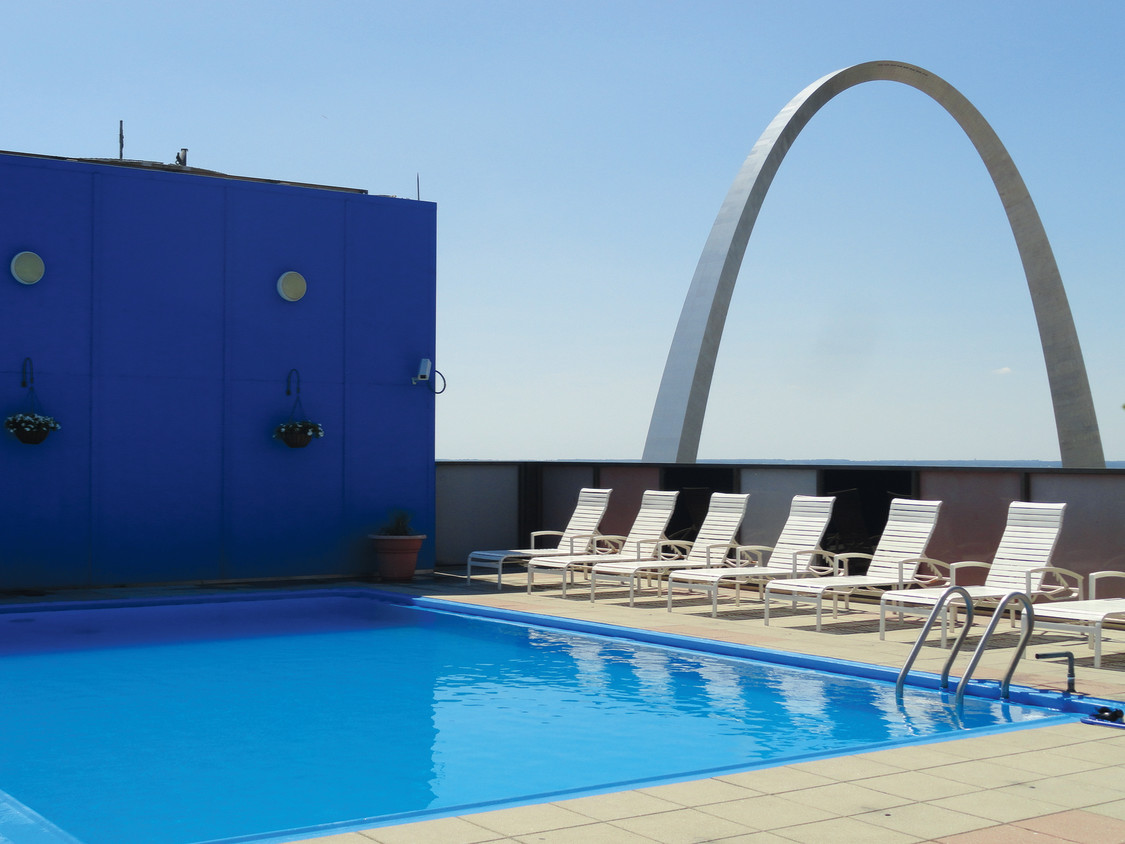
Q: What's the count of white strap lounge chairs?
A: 7